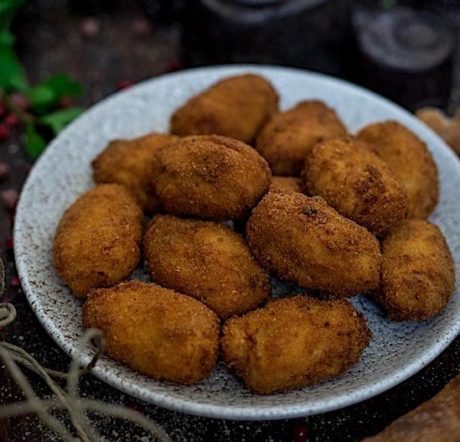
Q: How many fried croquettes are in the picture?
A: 13